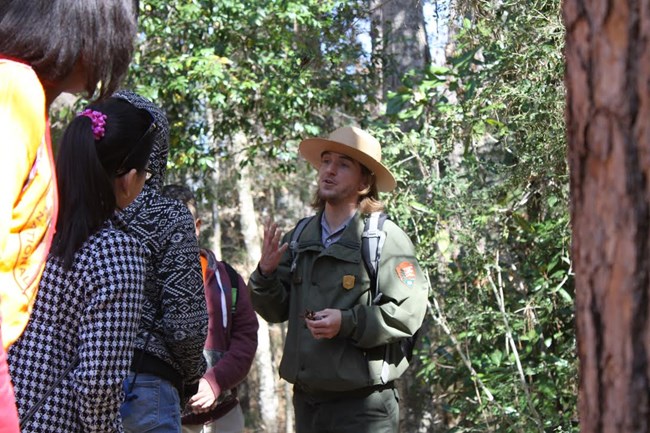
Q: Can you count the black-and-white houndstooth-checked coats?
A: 1